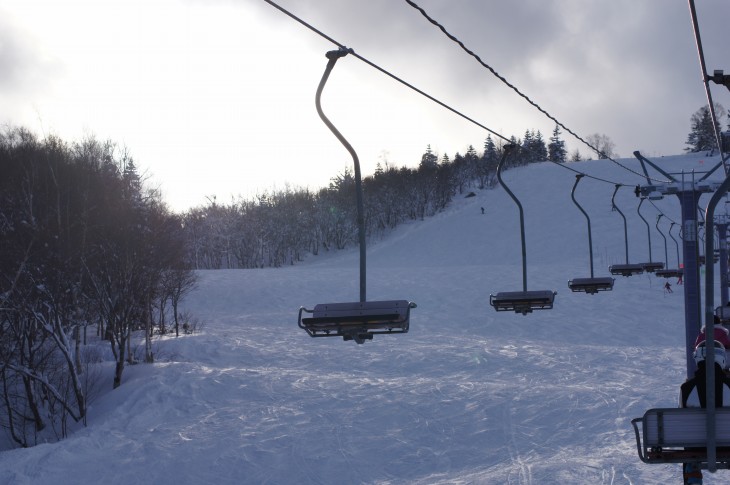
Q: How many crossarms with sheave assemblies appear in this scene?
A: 2